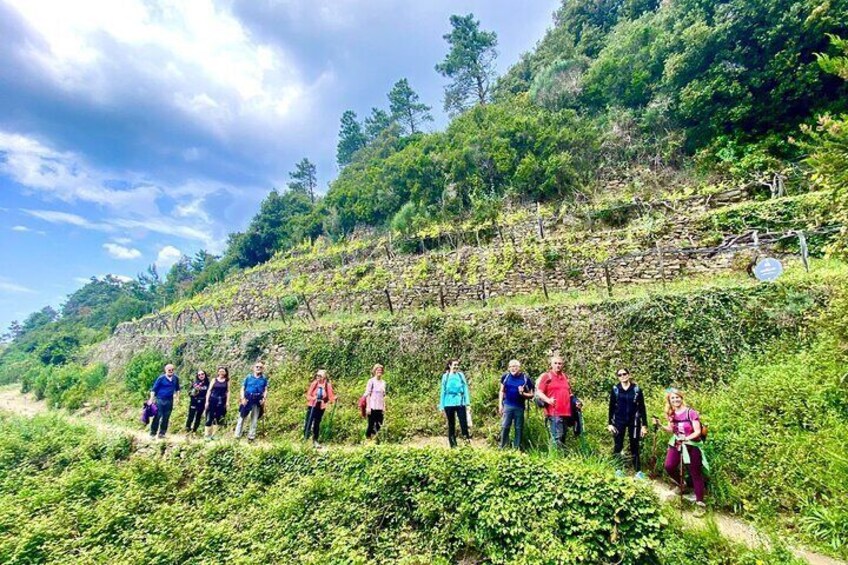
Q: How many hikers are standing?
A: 11